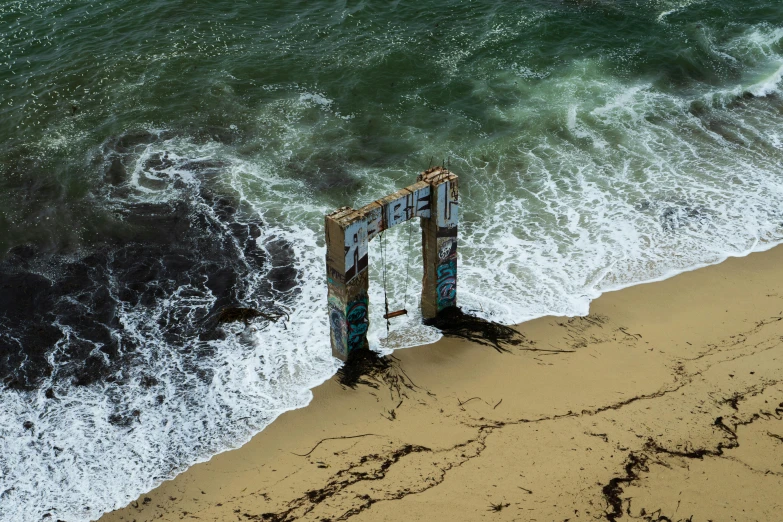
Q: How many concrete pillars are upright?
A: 2